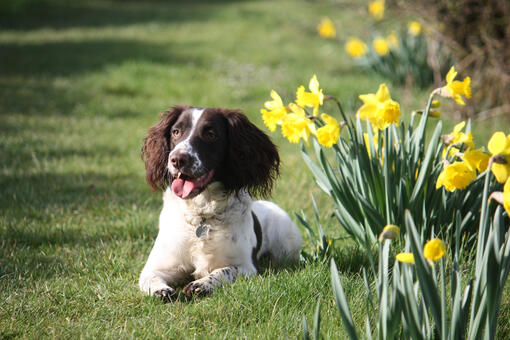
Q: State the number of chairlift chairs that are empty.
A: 0